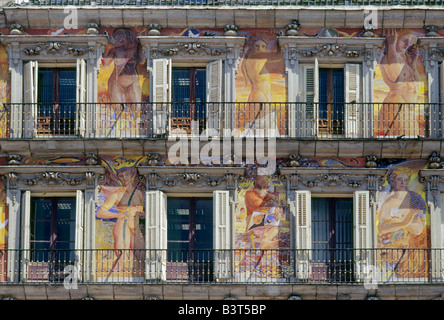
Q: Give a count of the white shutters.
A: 12